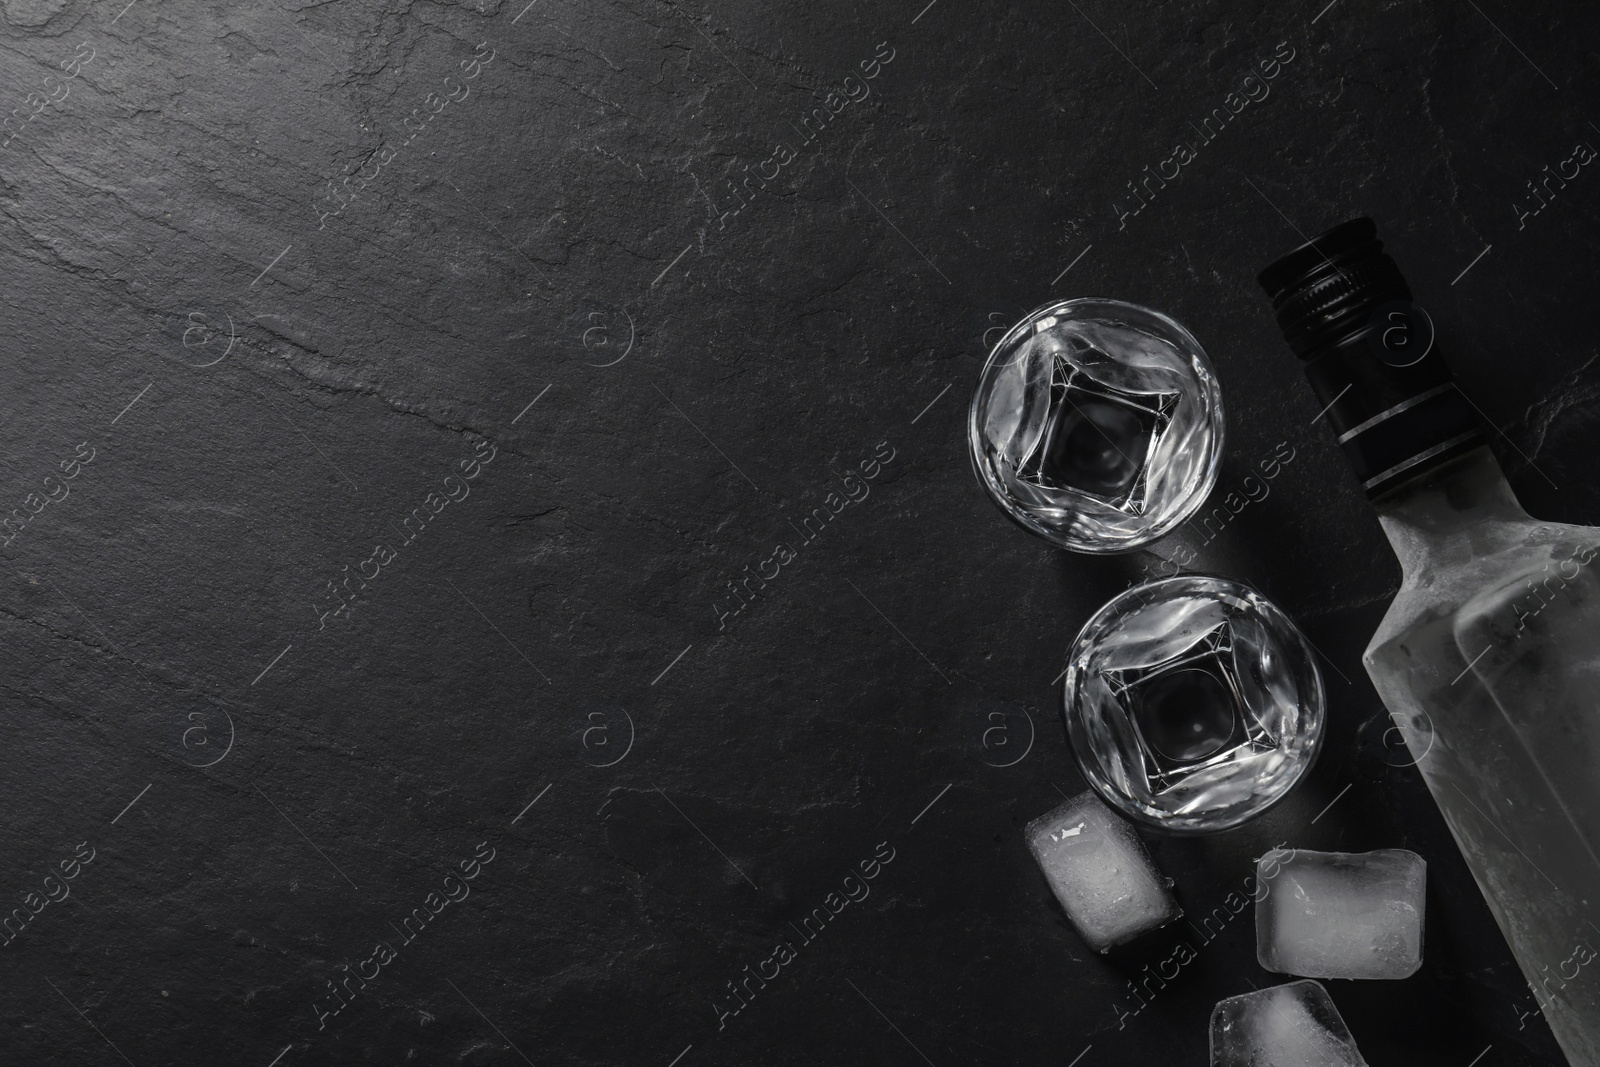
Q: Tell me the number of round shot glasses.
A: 2